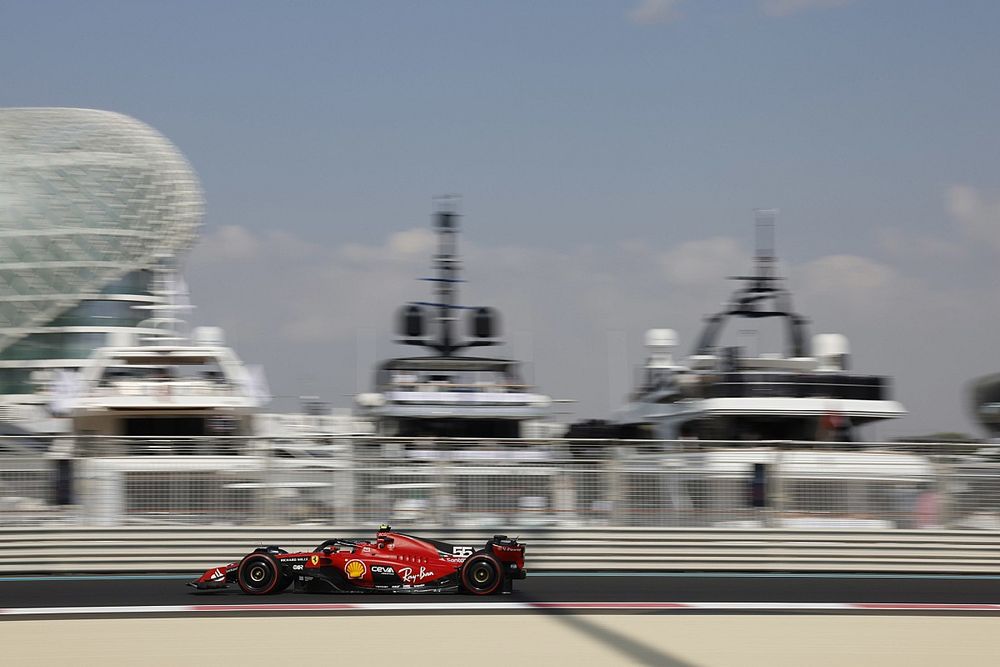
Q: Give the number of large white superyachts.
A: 3